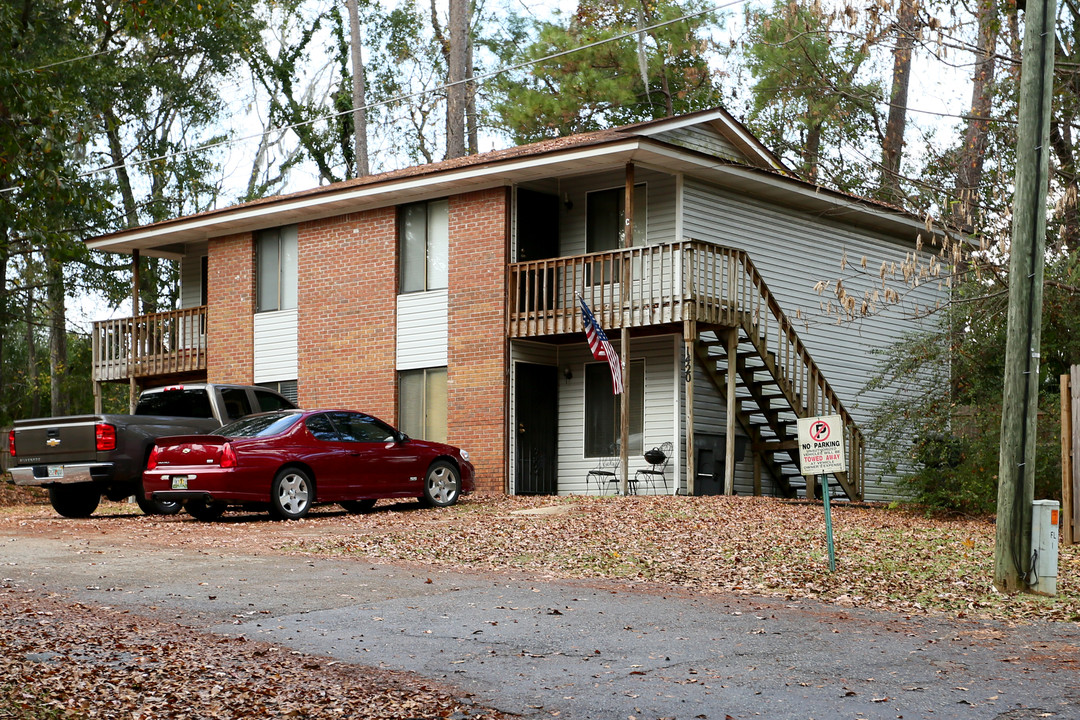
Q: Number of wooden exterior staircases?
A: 1